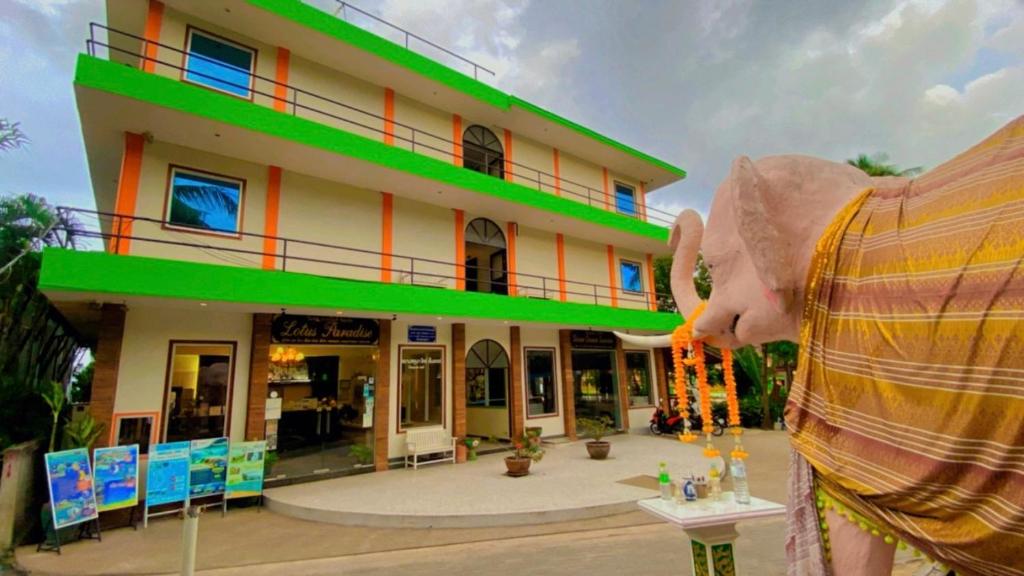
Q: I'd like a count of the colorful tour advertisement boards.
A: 5